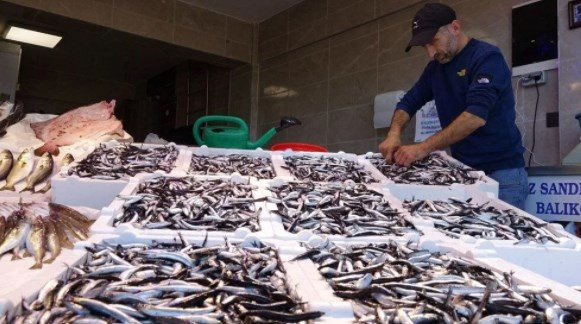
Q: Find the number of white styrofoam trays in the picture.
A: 9